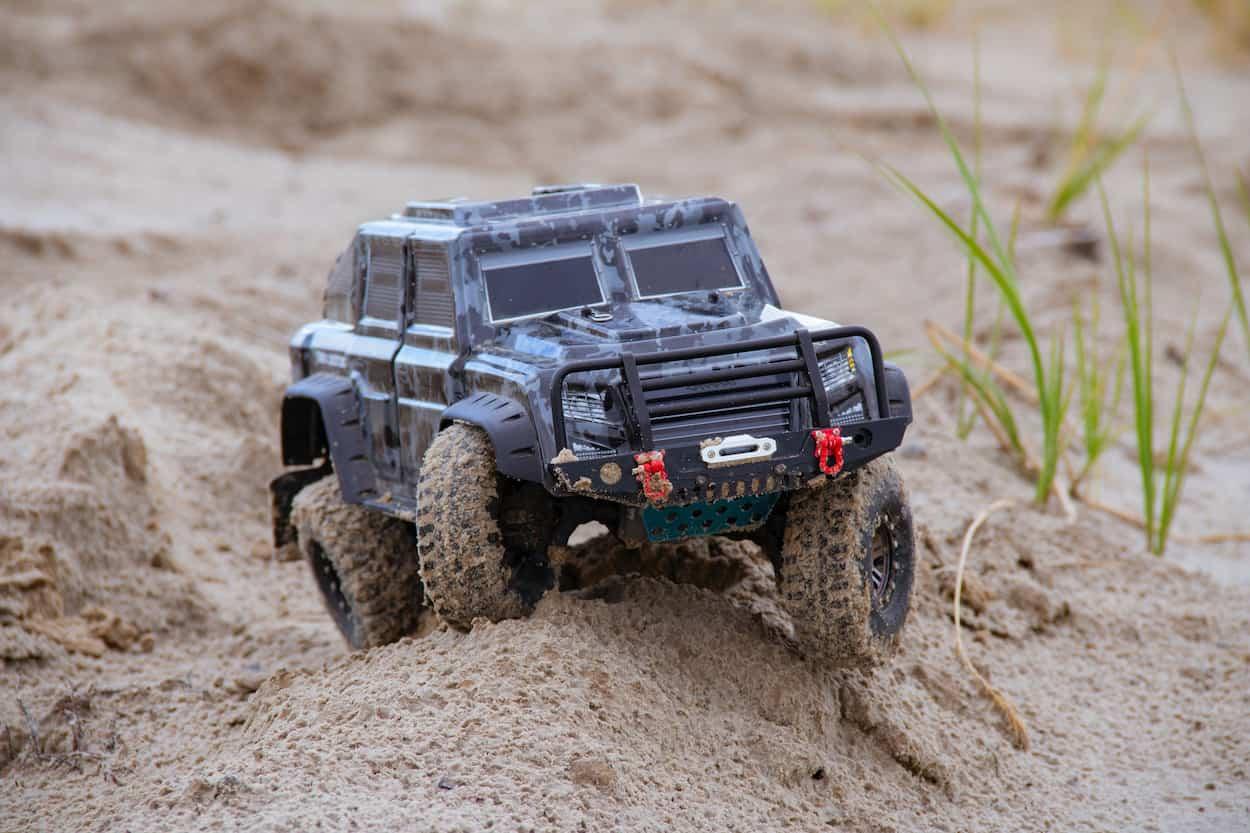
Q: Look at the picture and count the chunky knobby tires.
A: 3